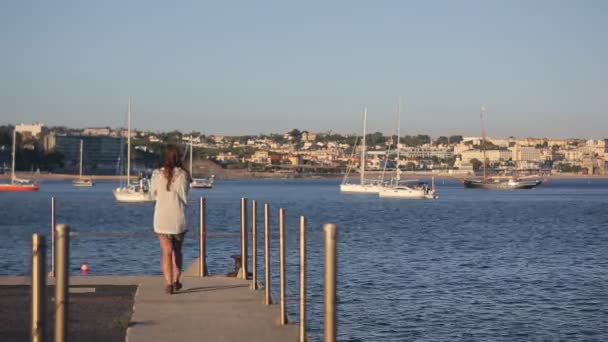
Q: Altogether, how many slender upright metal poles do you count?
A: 10